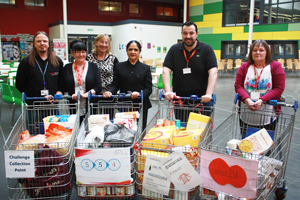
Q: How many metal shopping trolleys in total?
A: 4